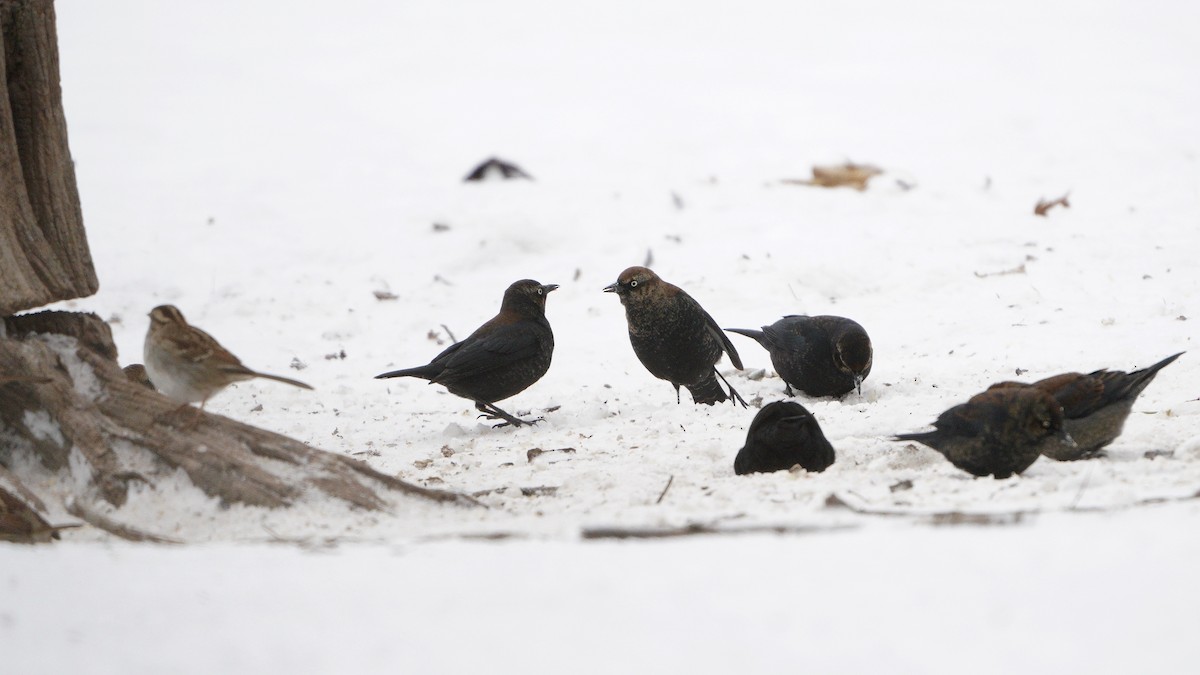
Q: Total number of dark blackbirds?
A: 6